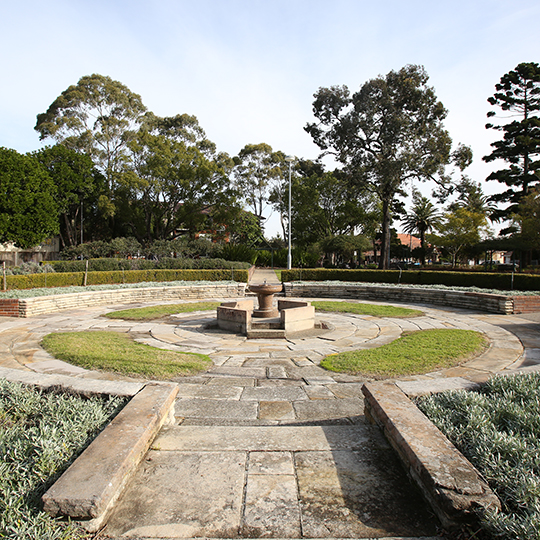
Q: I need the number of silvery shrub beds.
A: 4